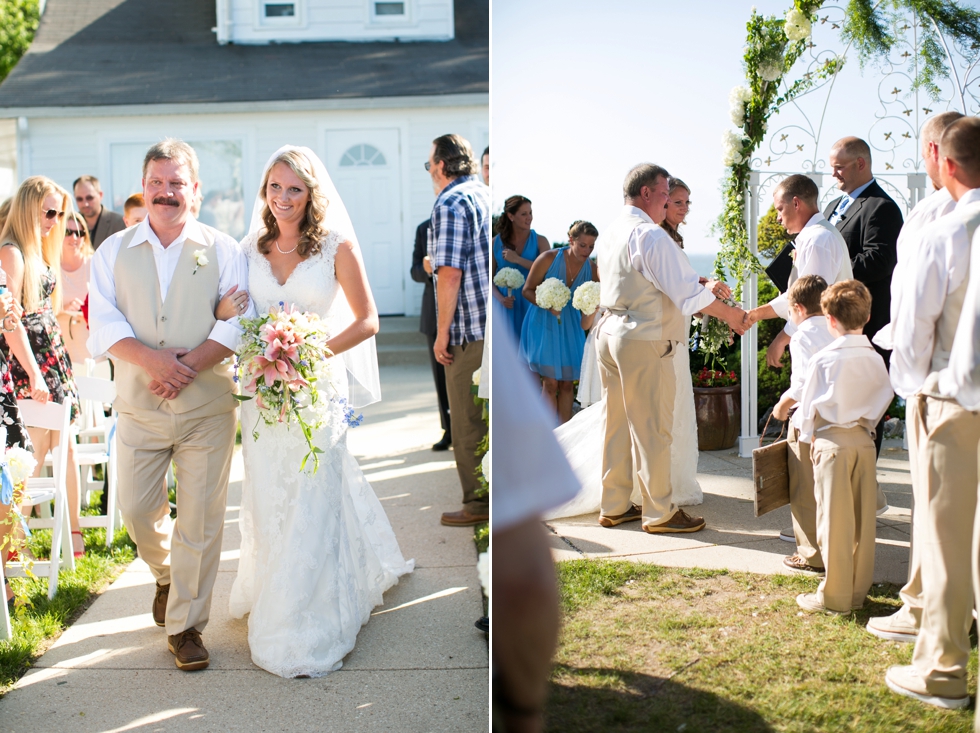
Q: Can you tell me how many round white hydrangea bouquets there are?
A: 3